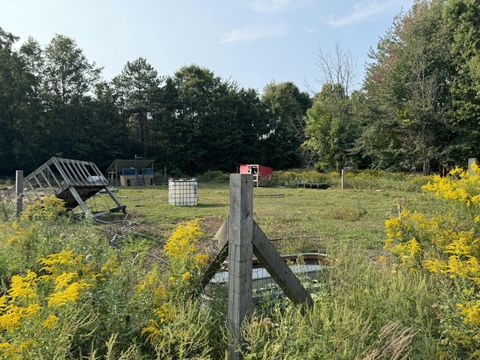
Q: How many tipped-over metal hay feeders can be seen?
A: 1